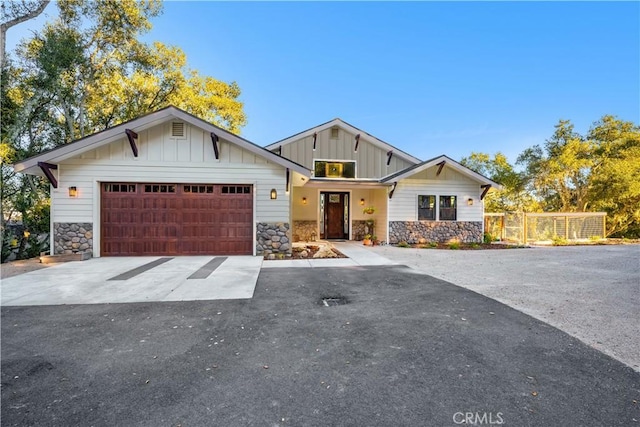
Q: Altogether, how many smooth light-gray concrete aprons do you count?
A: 1